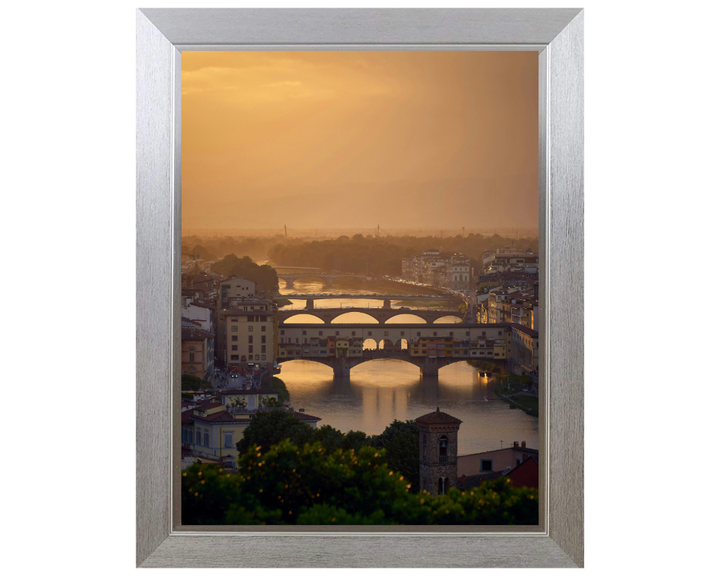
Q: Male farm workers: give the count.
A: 0